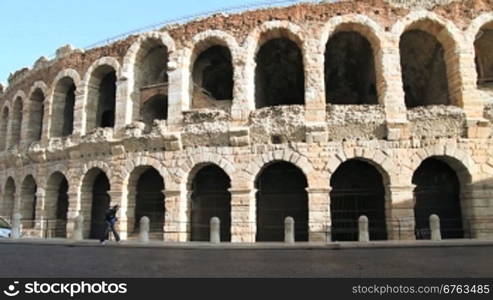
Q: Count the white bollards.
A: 7